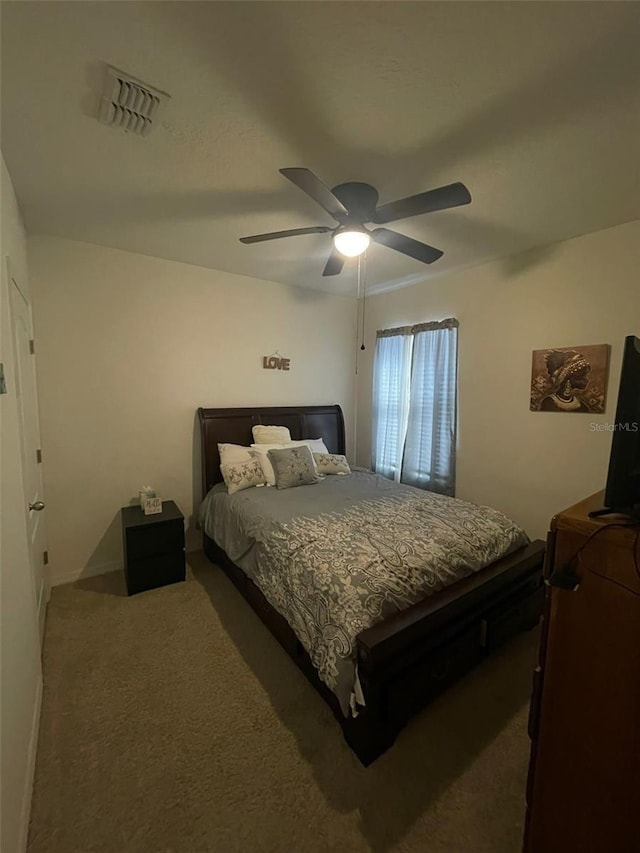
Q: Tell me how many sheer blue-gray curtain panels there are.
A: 2